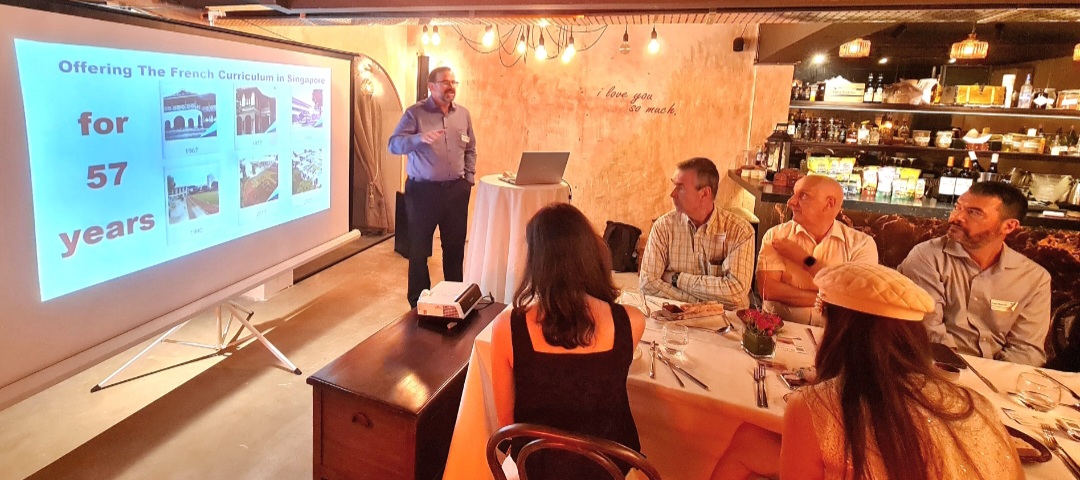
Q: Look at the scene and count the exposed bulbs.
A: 9